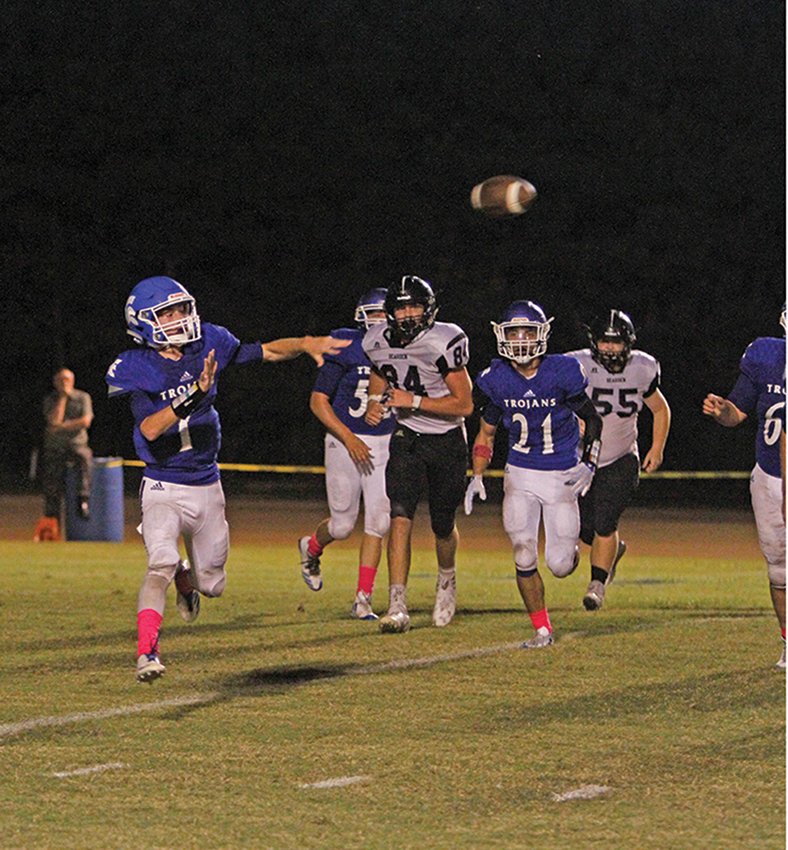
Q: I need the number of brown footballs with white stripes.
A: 1